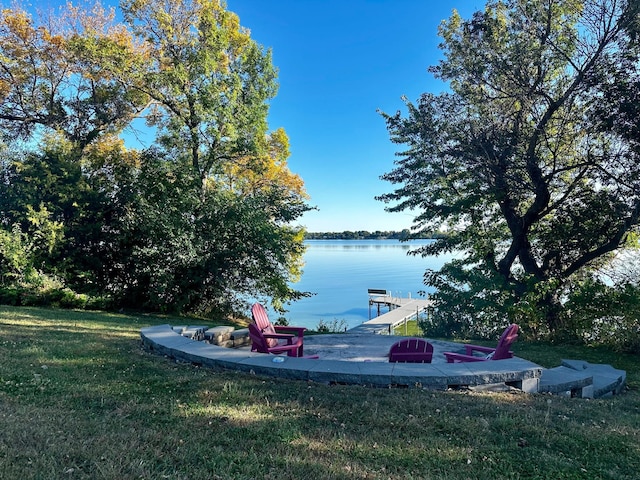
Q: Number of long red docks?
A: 0